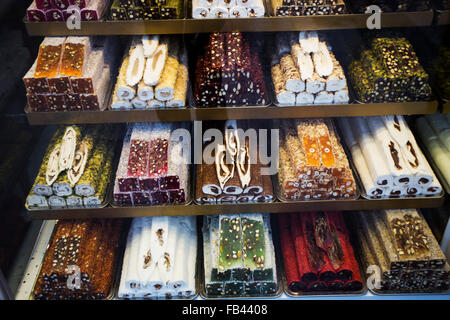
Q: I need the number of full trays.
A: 15